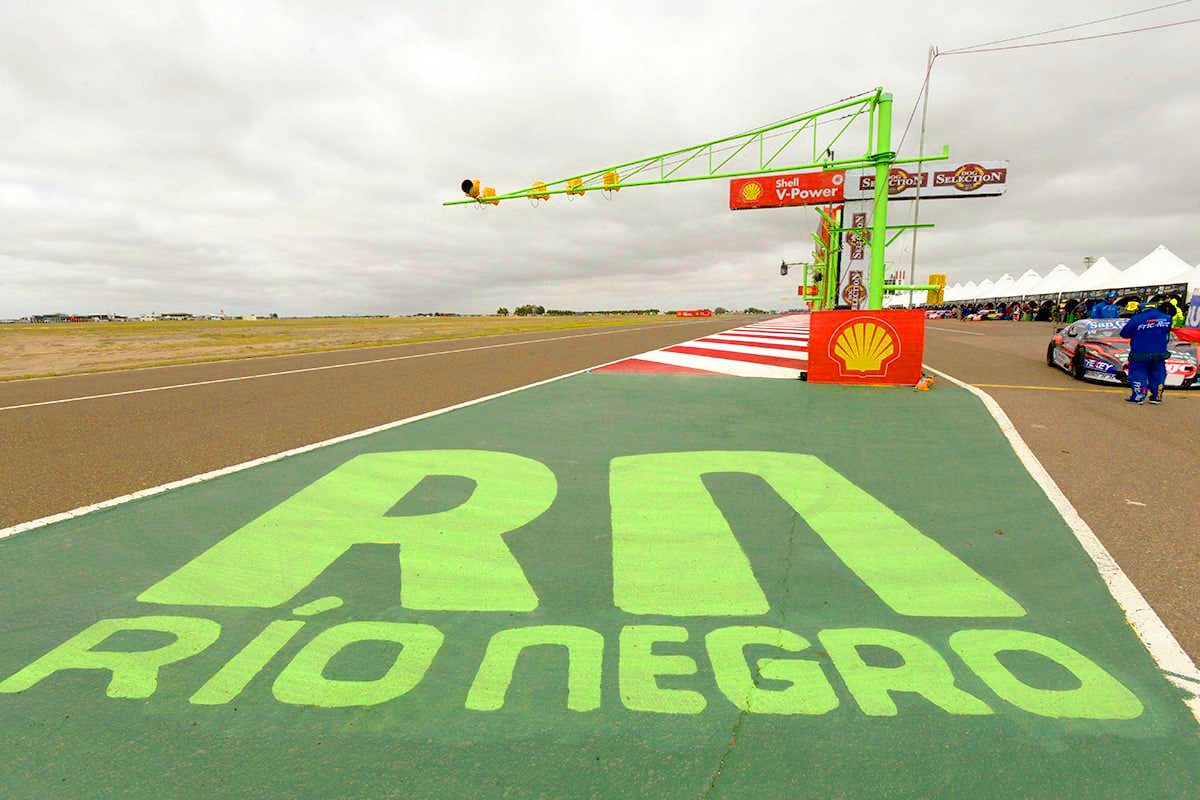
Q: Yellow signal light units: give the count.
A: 5